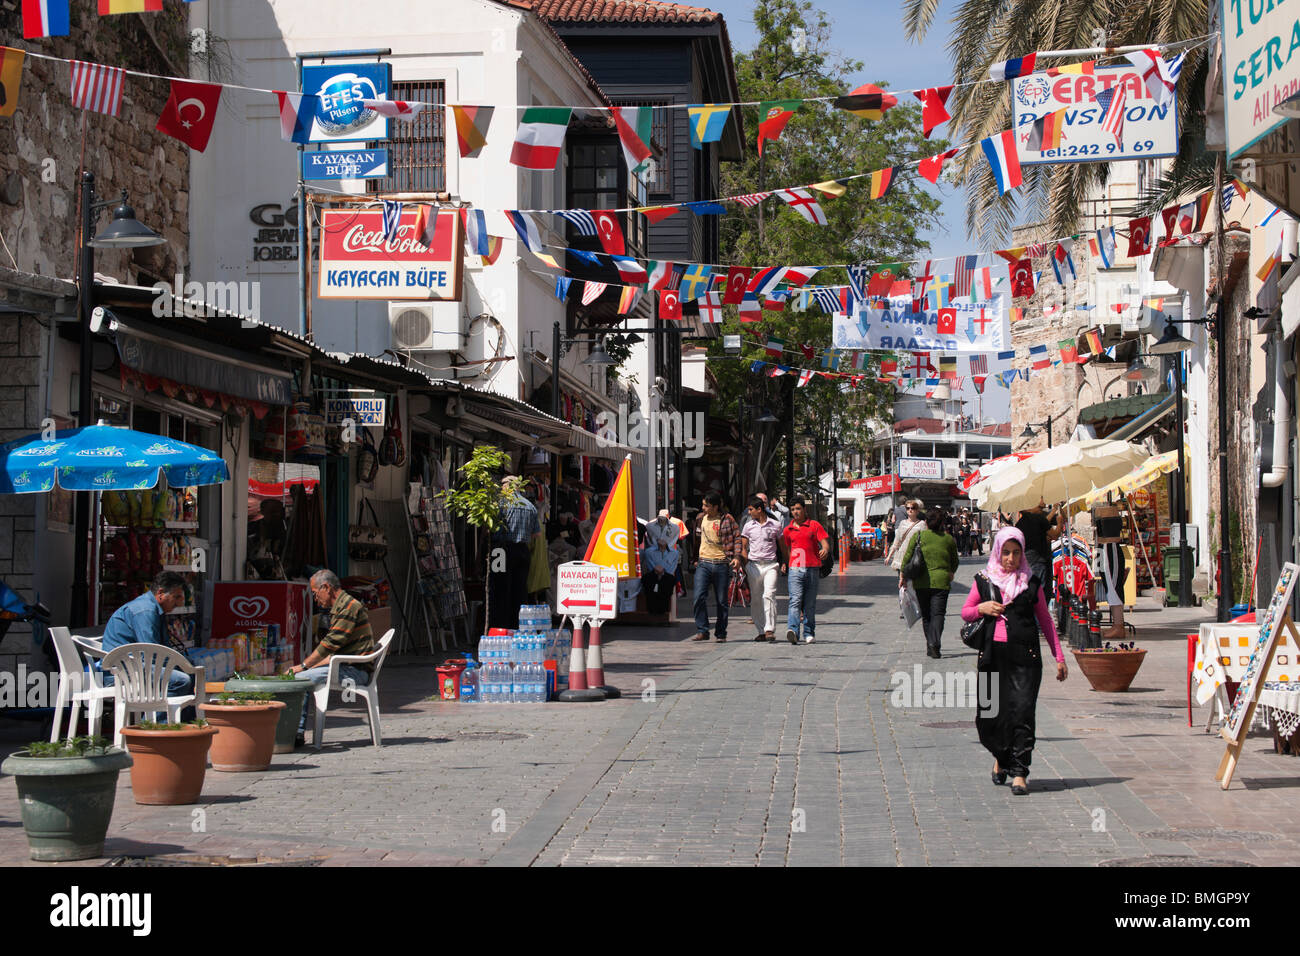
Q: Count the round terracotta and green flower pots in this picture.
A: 5